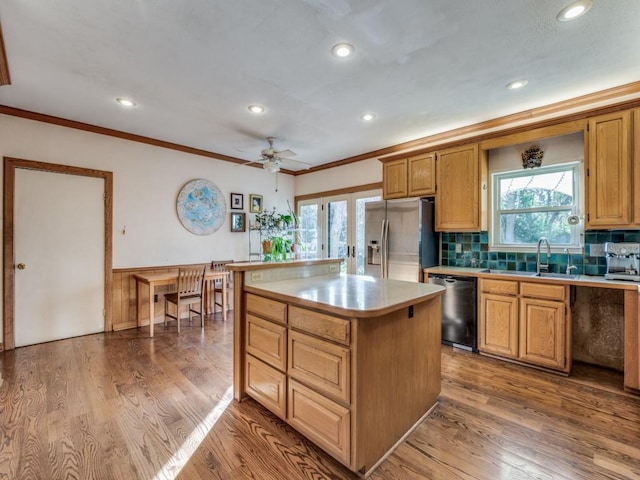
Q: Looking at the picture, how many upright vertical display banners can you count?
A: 0